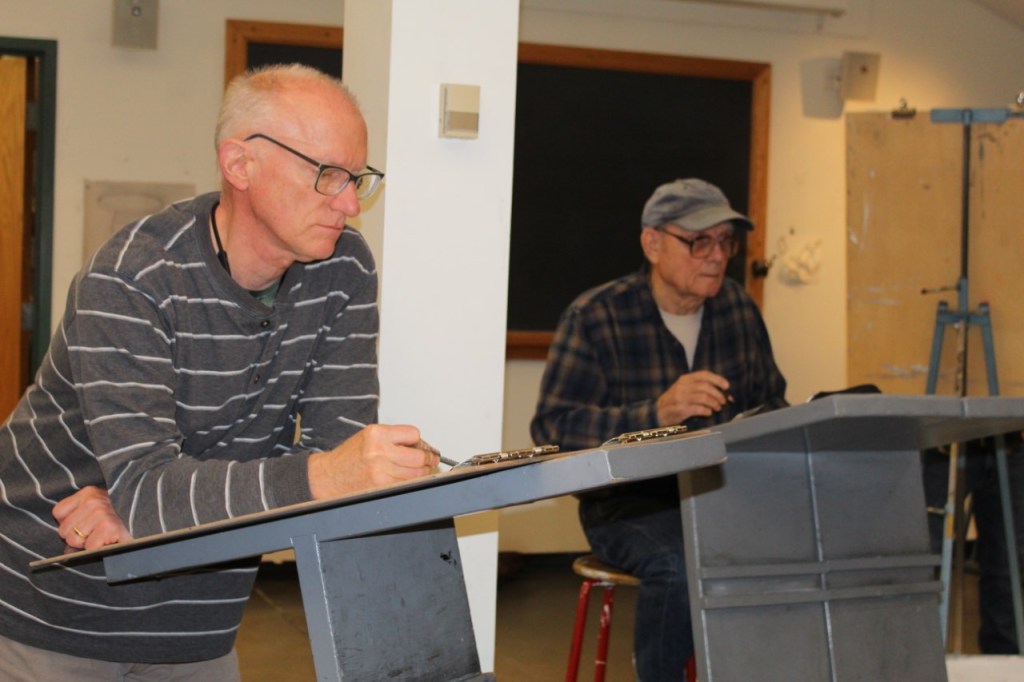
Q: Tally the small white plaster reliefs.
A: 1